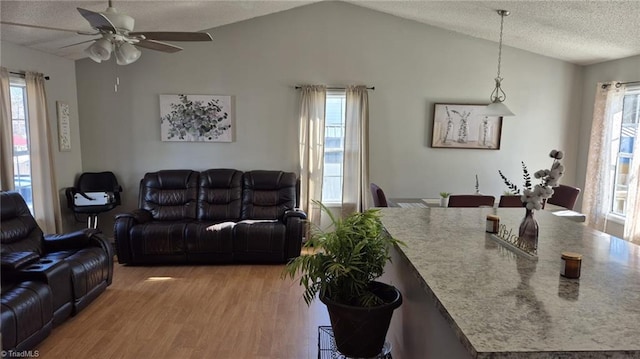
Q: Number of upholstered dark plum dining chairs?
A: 4